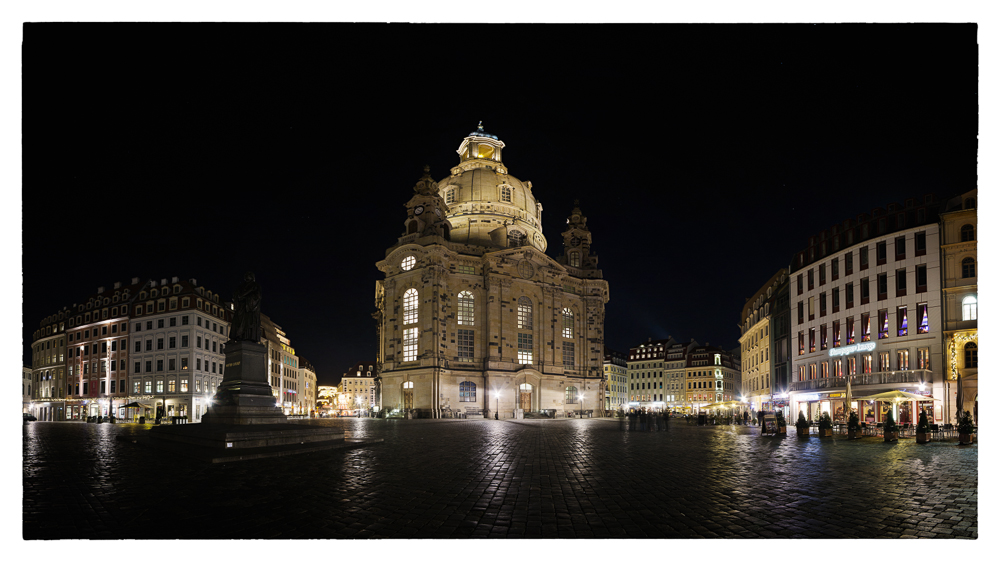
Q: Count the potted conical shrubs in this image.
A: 7